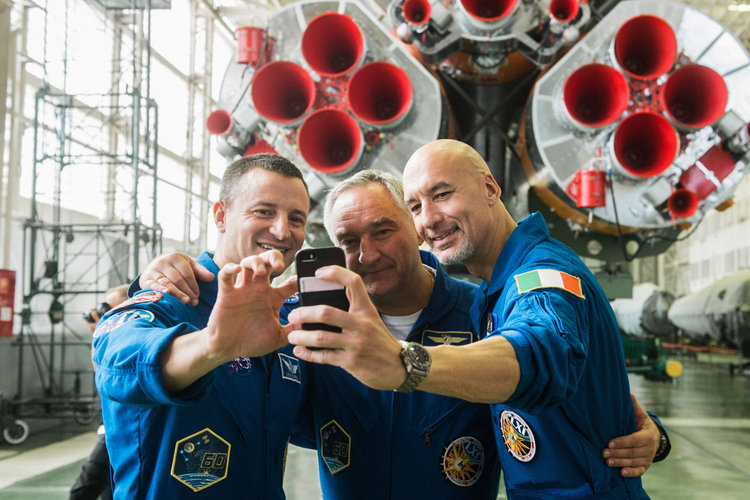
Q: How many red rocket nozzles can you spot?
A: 13